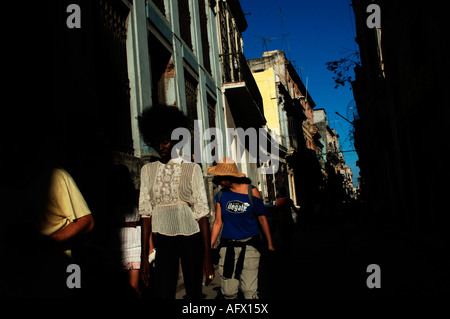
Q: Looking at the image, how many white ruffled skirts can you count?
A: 1